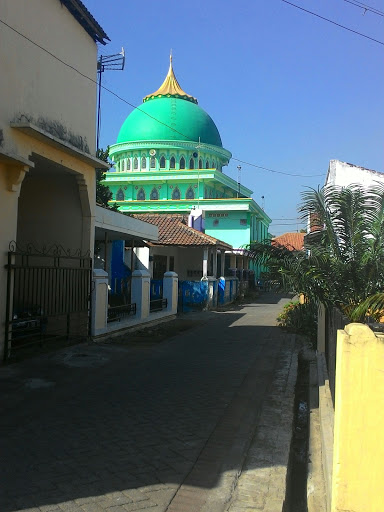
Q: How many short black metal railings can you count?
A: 2